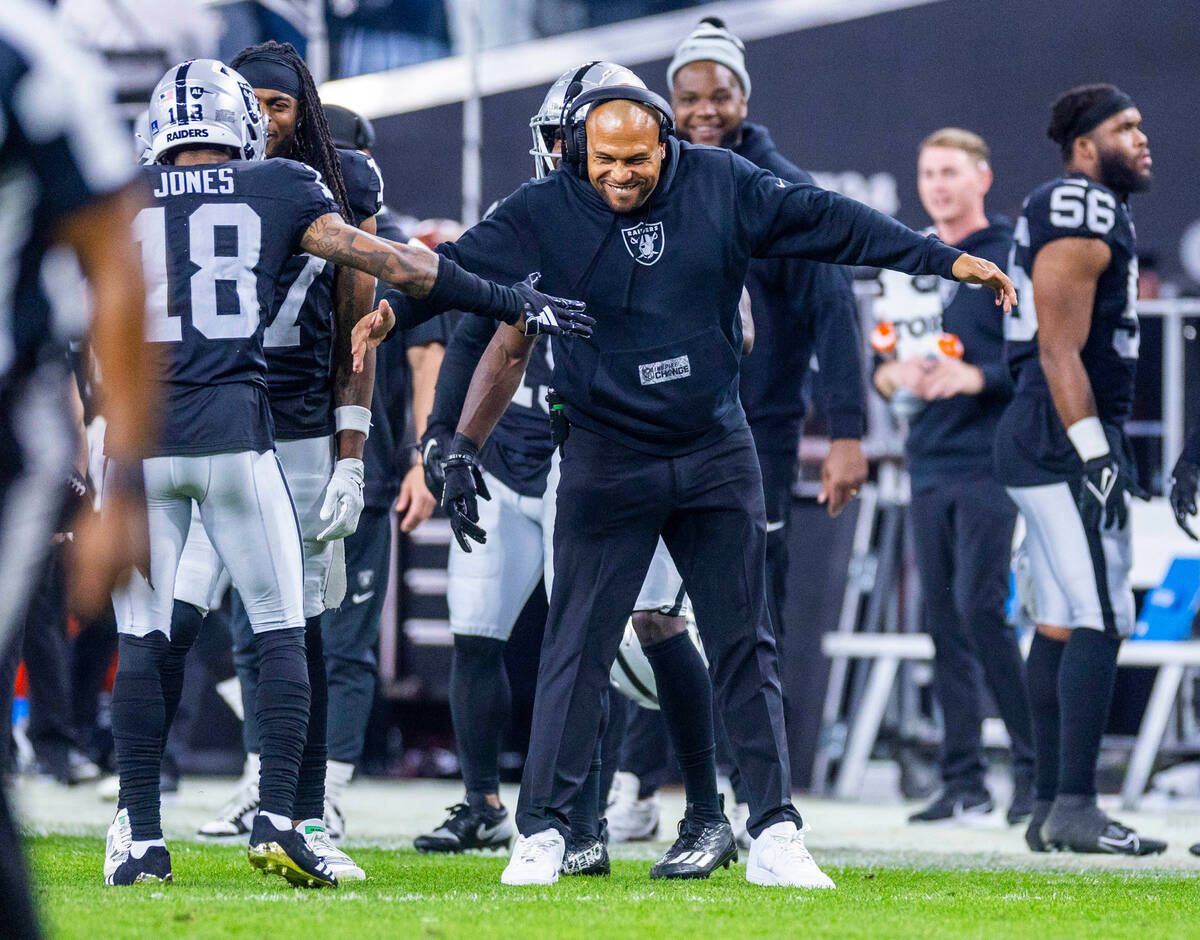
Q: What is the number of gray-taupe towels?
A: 1